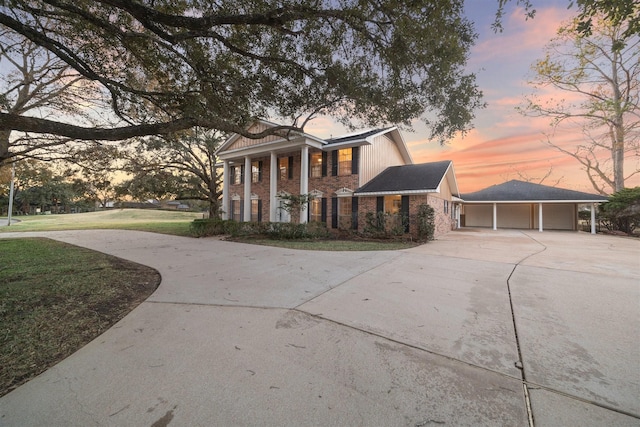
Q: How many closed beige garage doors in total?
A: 2